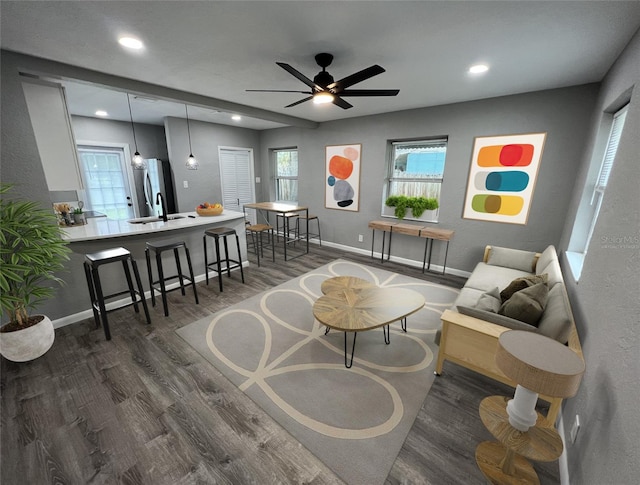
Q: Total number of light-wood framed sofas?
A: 1